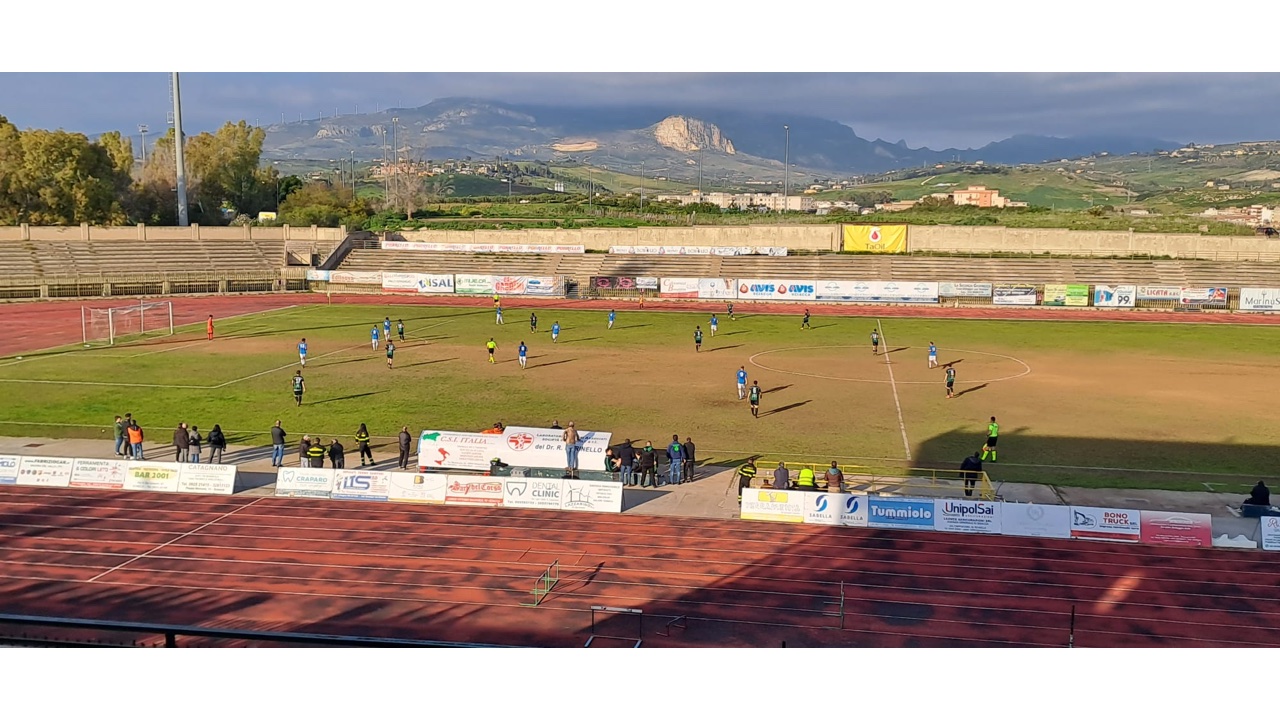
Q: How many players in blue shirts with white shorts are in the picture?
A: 10